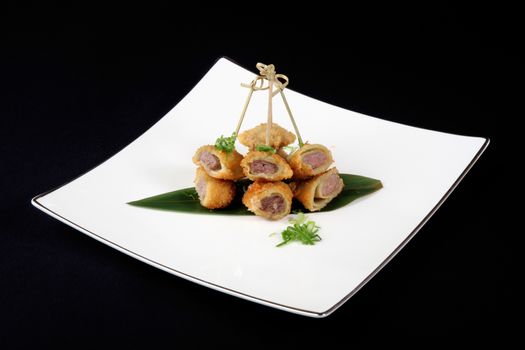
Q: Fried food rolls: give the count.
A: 7